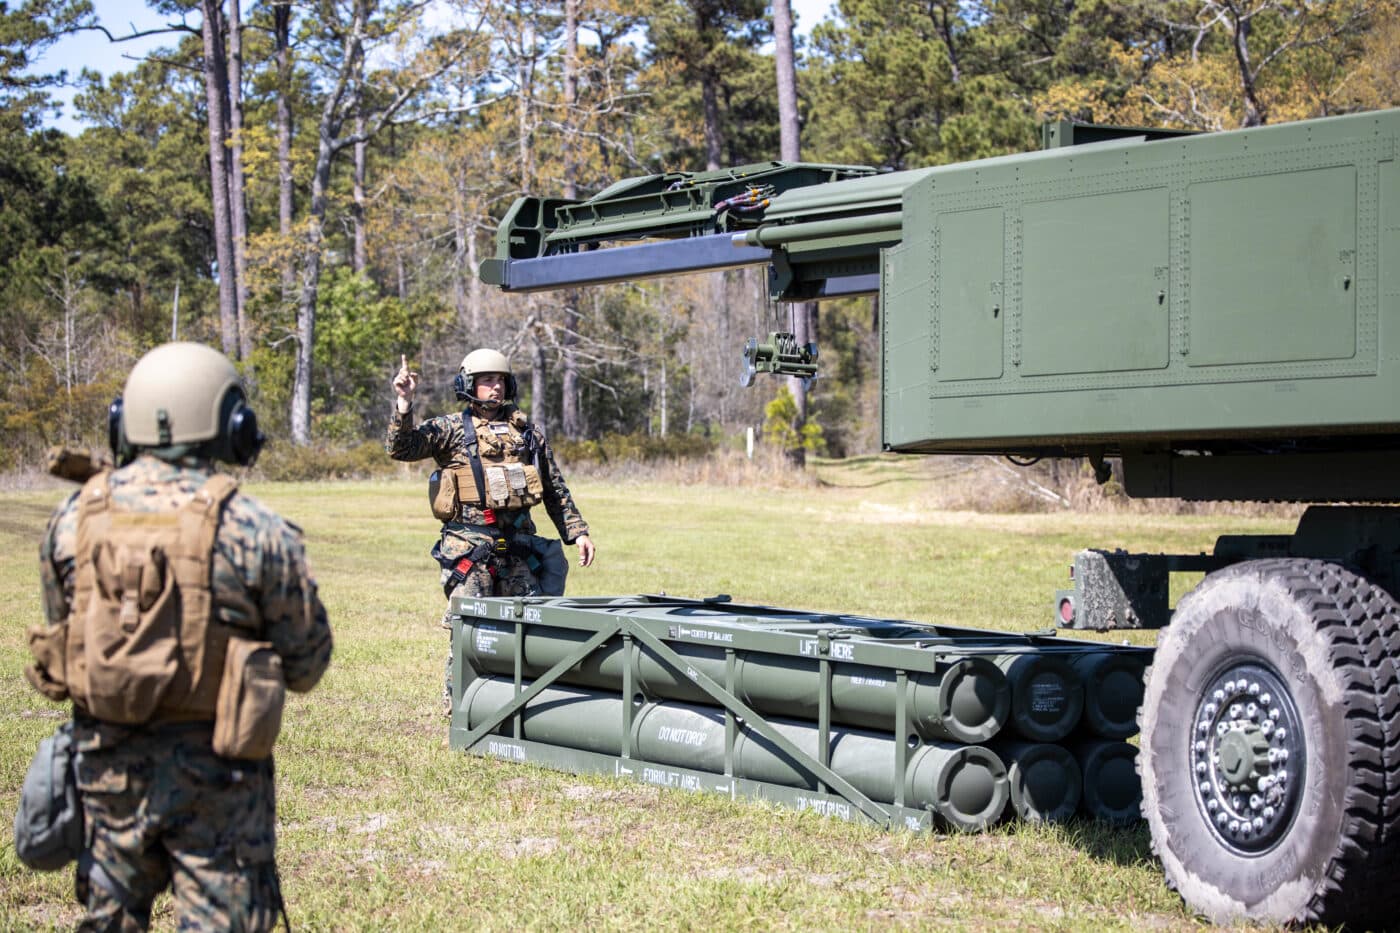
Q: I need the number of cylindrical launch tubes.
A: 6